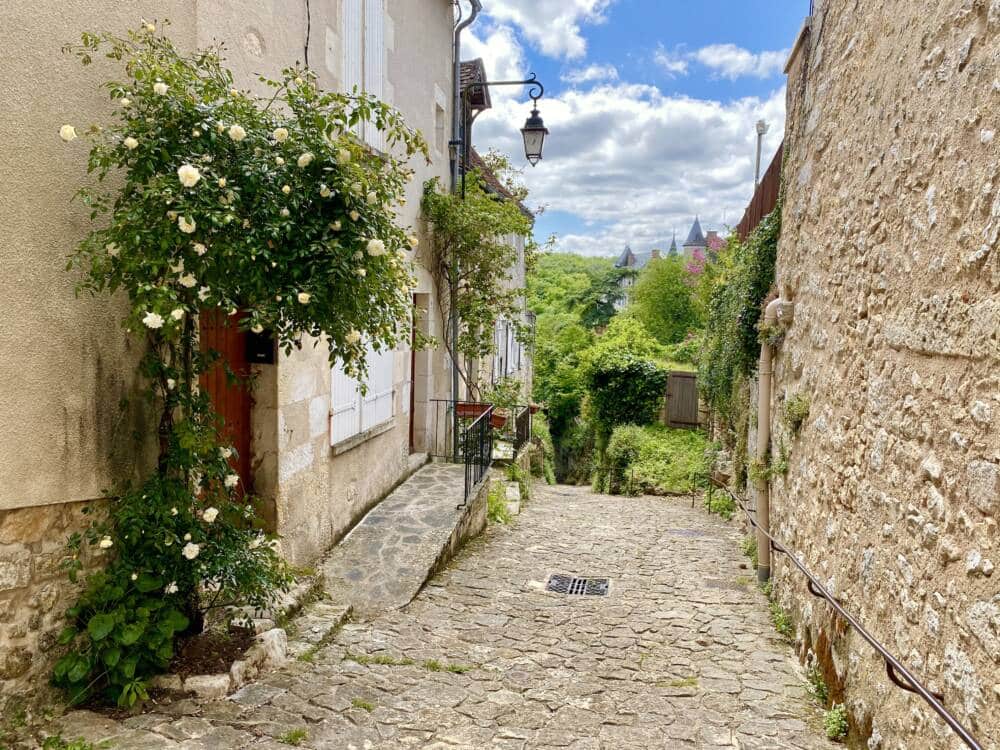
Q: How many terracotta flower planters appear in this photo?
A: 3